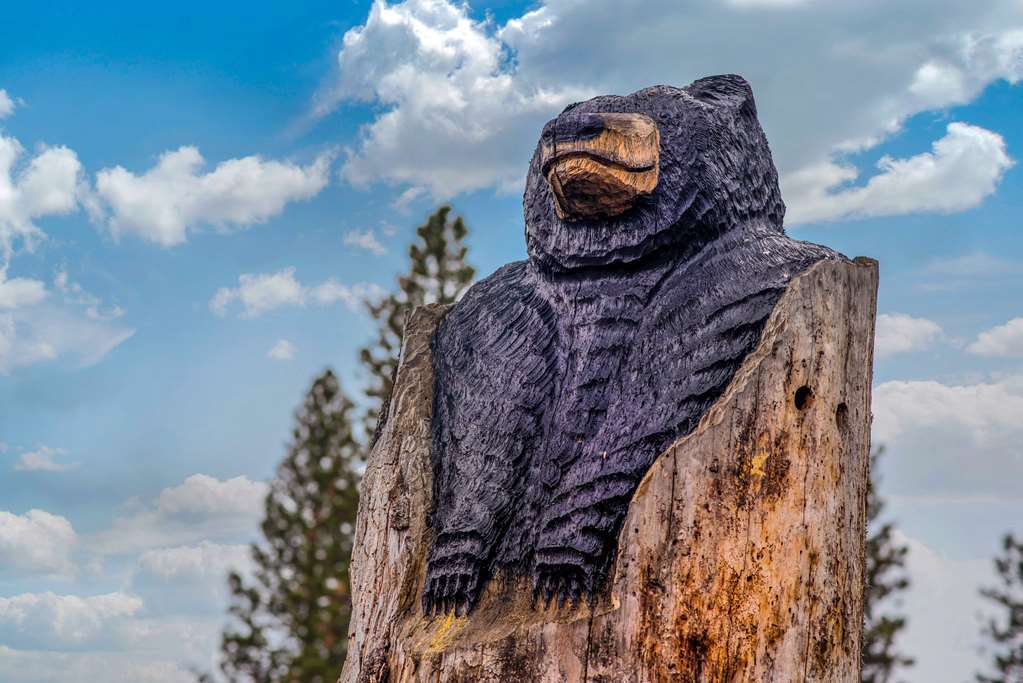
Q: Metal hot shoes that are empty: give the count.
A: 0